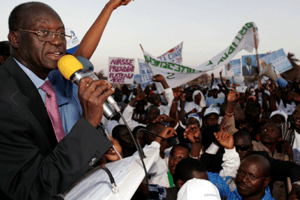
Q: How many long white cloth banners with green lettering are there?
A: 1